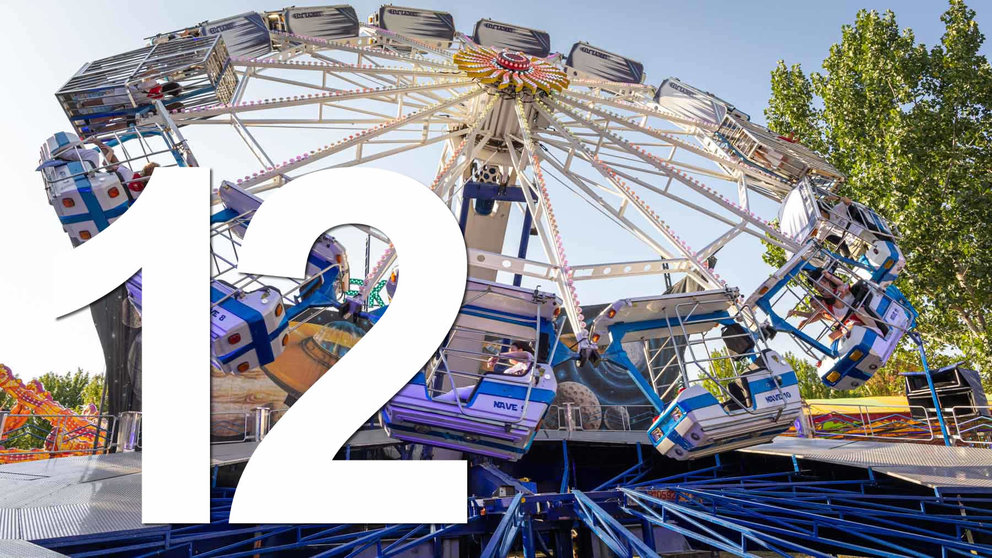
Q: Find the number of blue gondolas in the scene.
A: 6